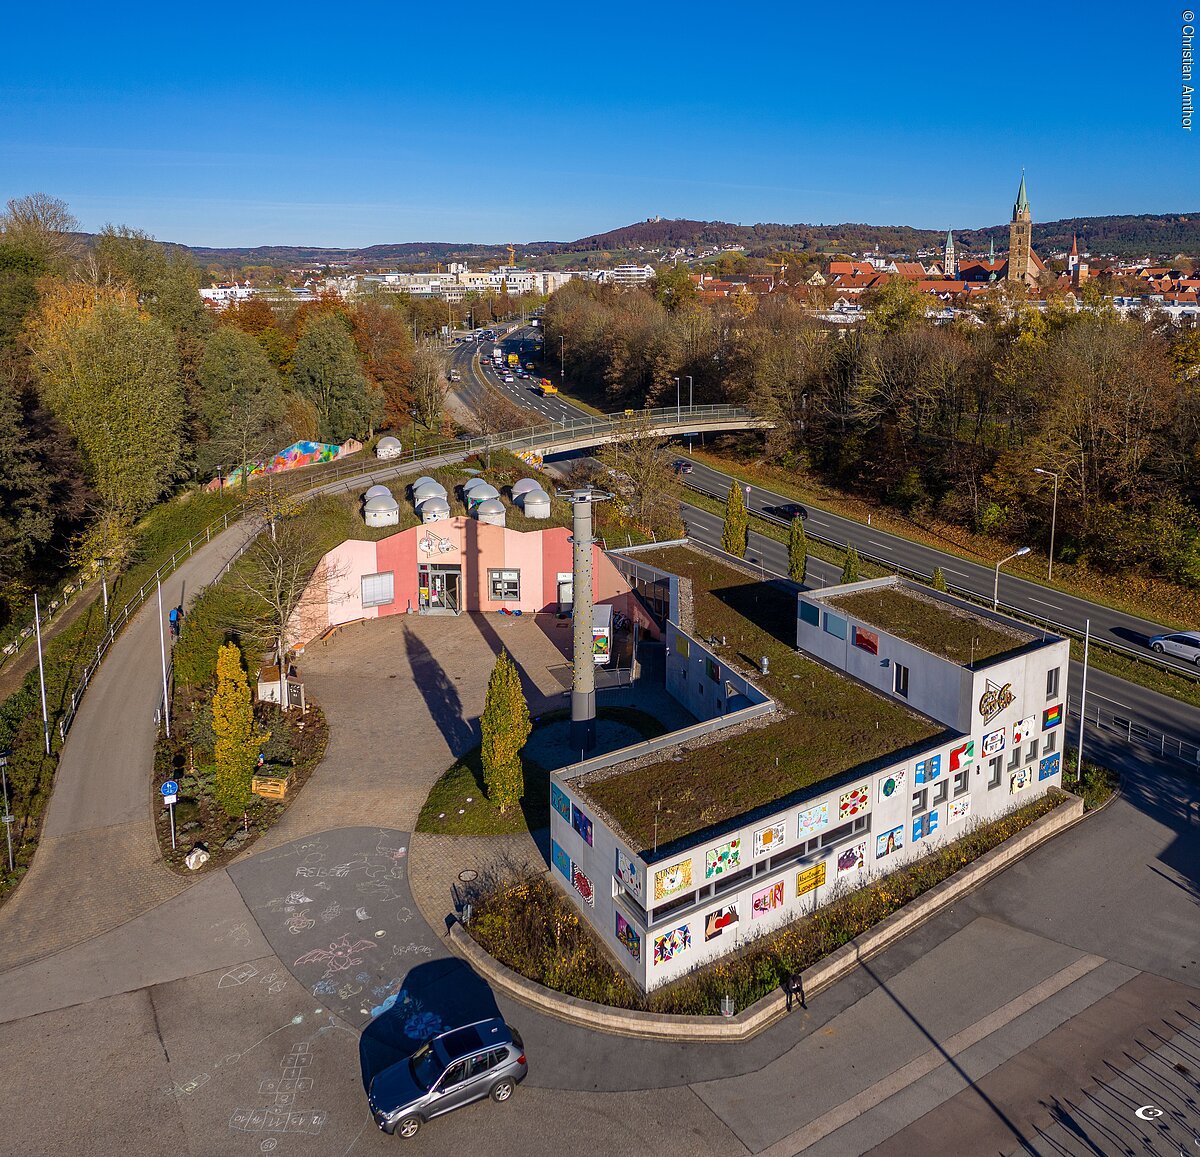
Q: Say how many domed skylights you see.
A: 11